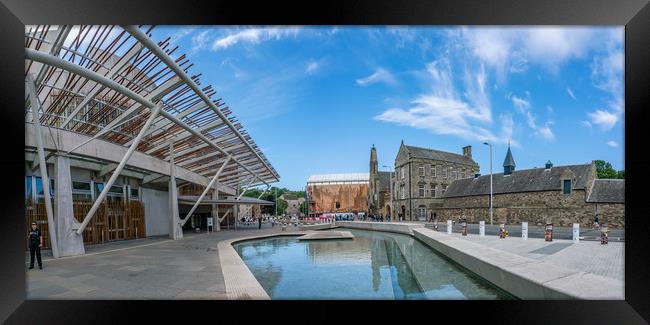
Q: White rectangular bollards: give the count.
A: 4